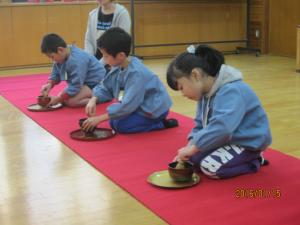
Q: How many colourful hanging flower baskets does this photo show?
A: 0